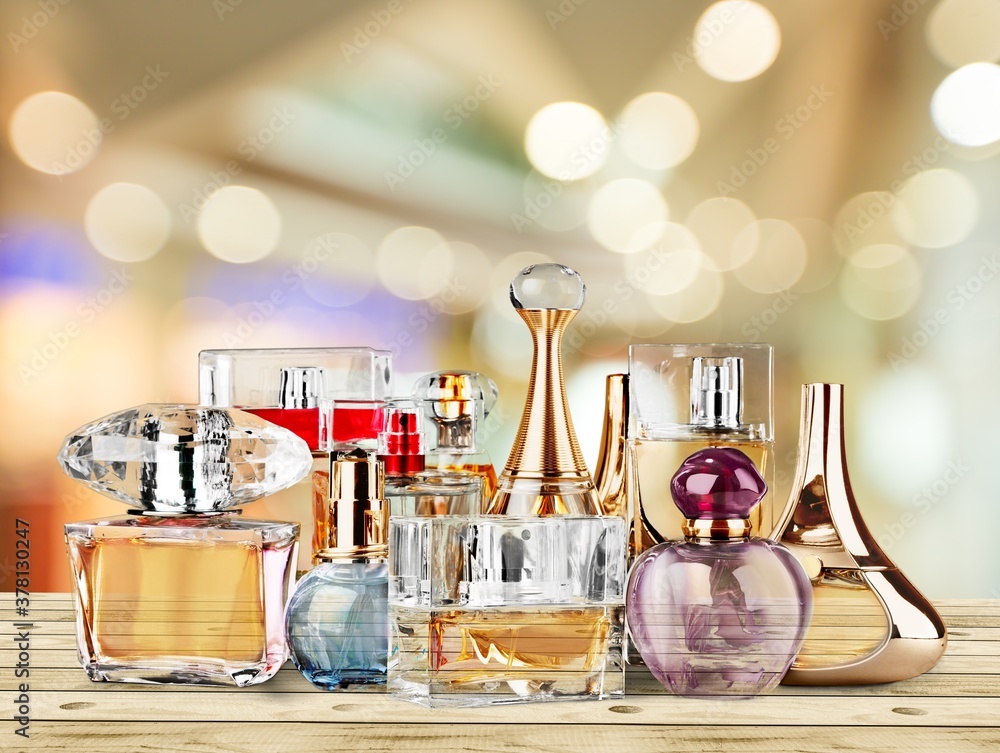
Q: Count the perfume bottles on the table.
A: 11